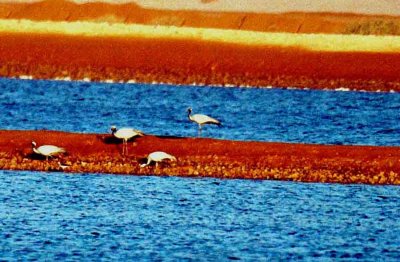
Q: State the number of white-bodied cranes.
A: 4